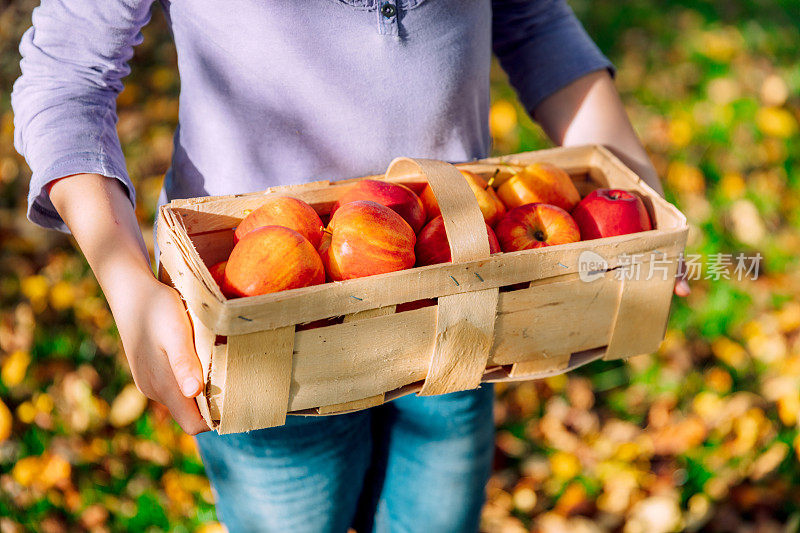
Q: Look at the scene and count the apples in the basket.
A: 10